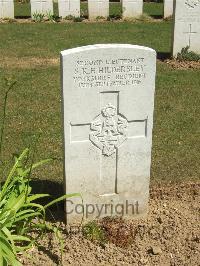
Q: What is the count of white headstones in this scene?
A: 8